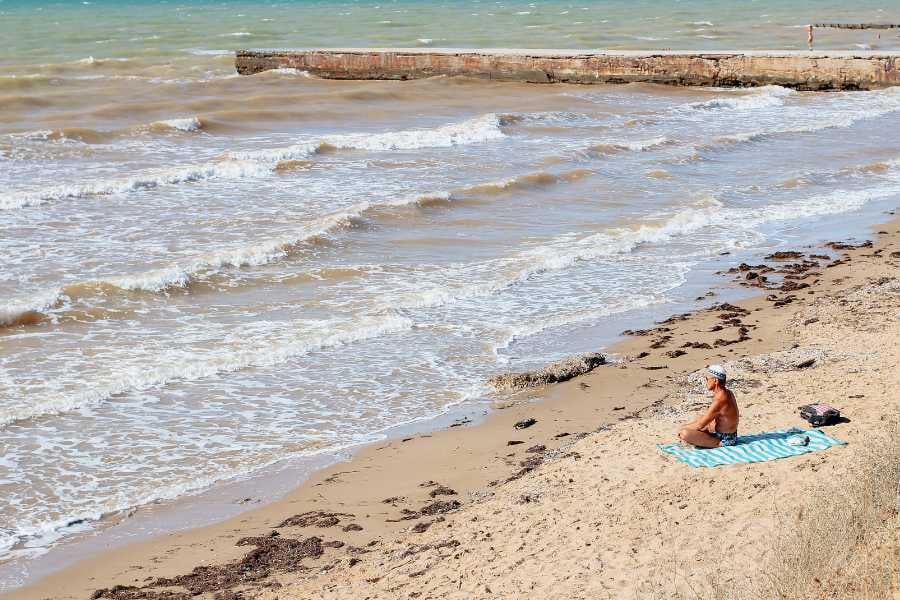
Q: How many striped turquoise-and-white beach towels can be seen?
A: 1